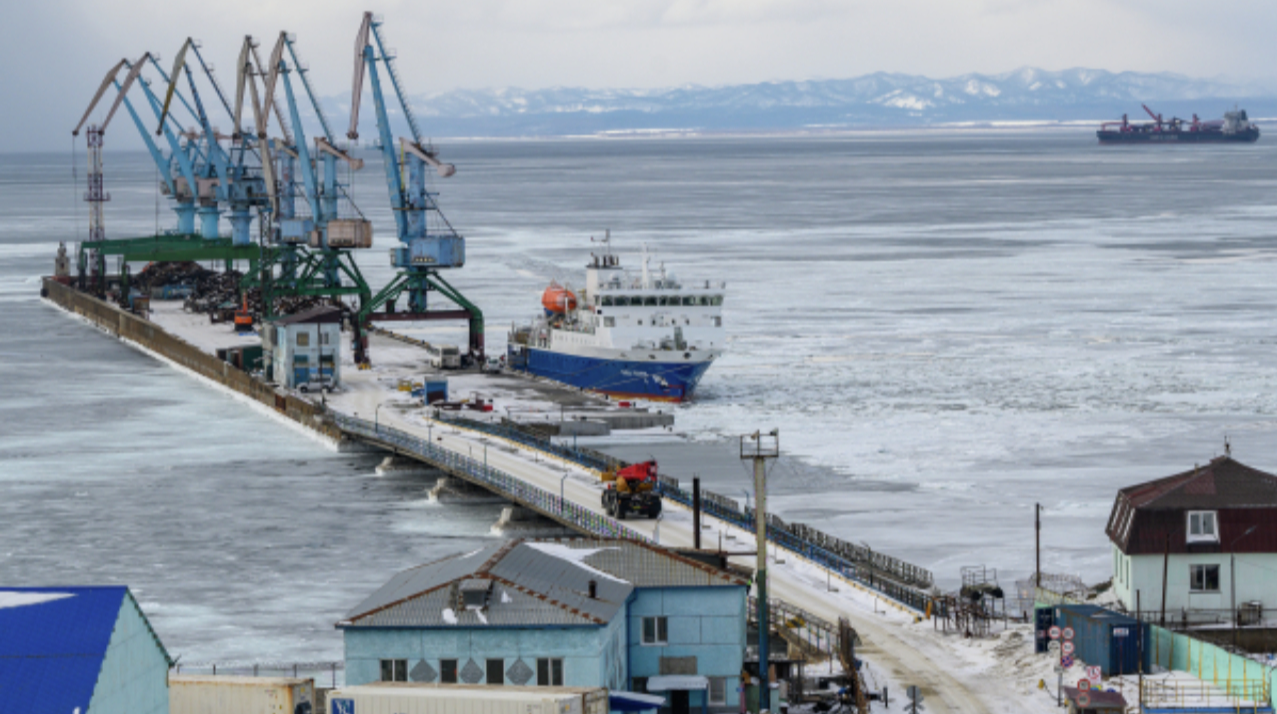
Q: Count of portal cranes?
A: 6